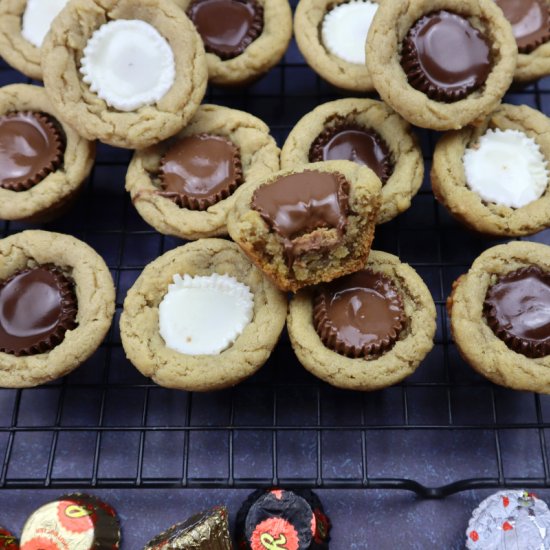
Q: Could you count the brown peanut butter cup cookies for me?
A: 10